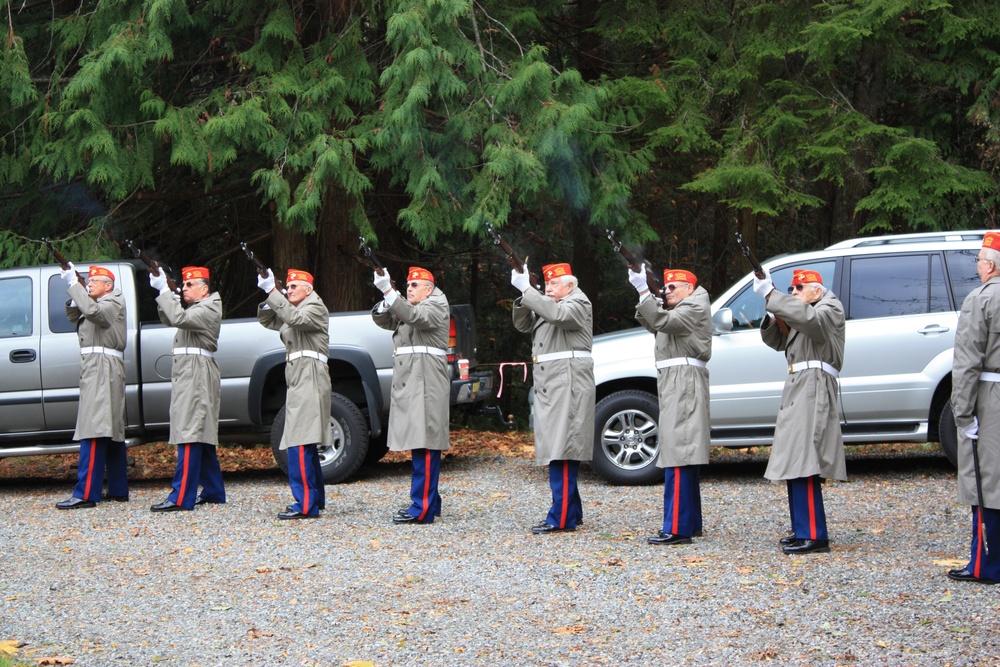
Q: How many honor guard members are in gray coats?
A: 8